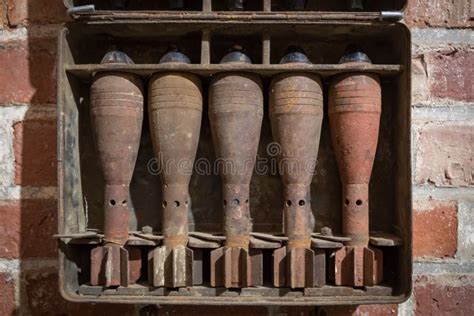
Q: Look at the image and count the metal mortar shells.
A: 5